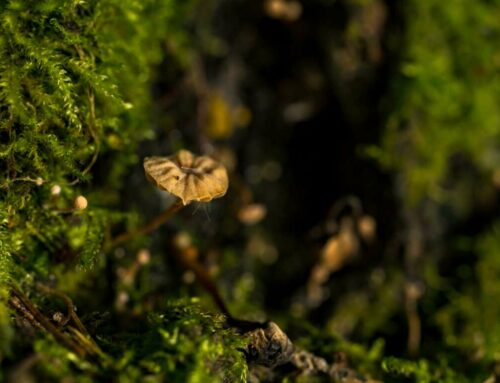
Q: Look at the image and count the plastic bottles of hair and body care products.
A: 0